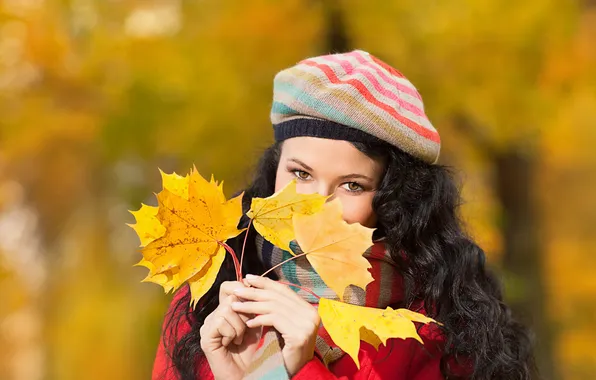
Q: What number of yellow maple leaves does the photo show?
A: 5